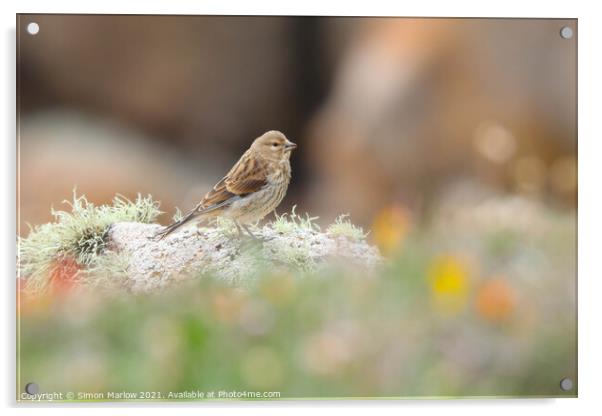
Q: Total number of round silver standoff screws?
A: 4